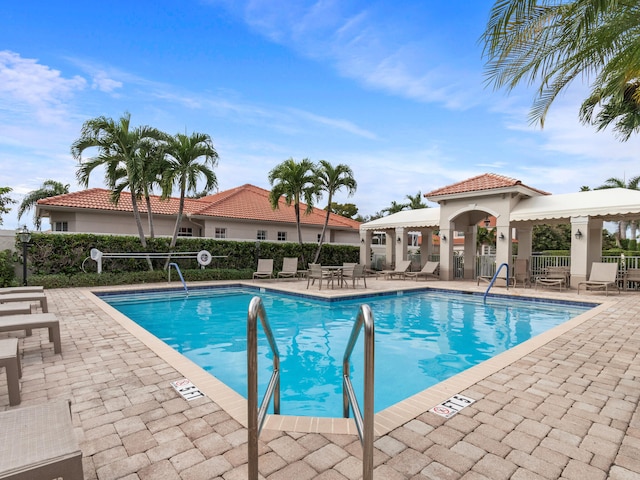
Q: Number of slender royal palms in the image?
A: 5